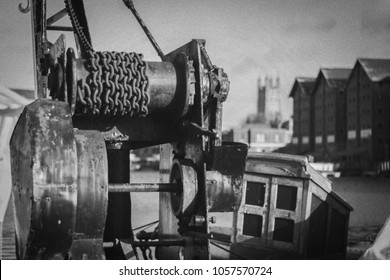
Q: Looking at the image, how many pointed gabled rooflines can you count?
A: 3